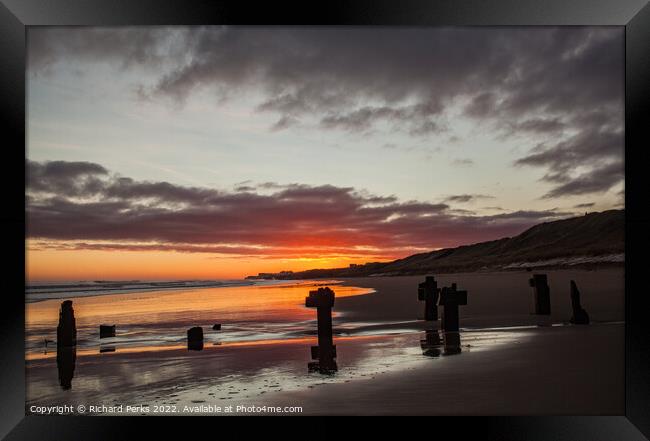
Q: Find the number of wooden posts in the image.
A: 9